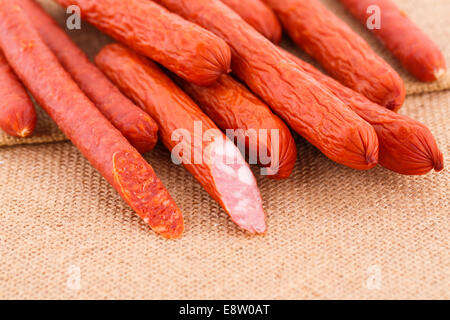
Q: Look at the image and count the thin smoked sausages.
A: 11